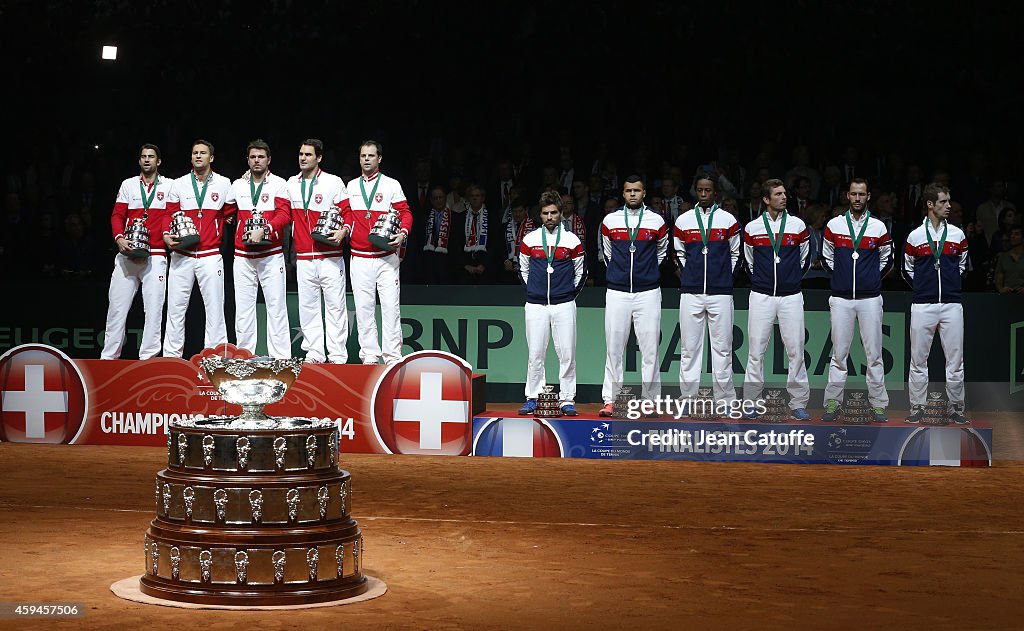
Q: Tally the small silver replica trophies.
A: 11